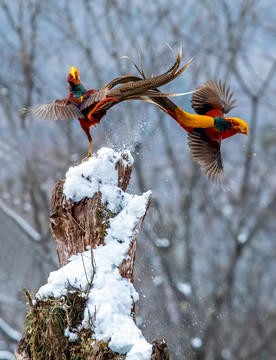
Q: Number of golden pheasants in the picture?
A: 2